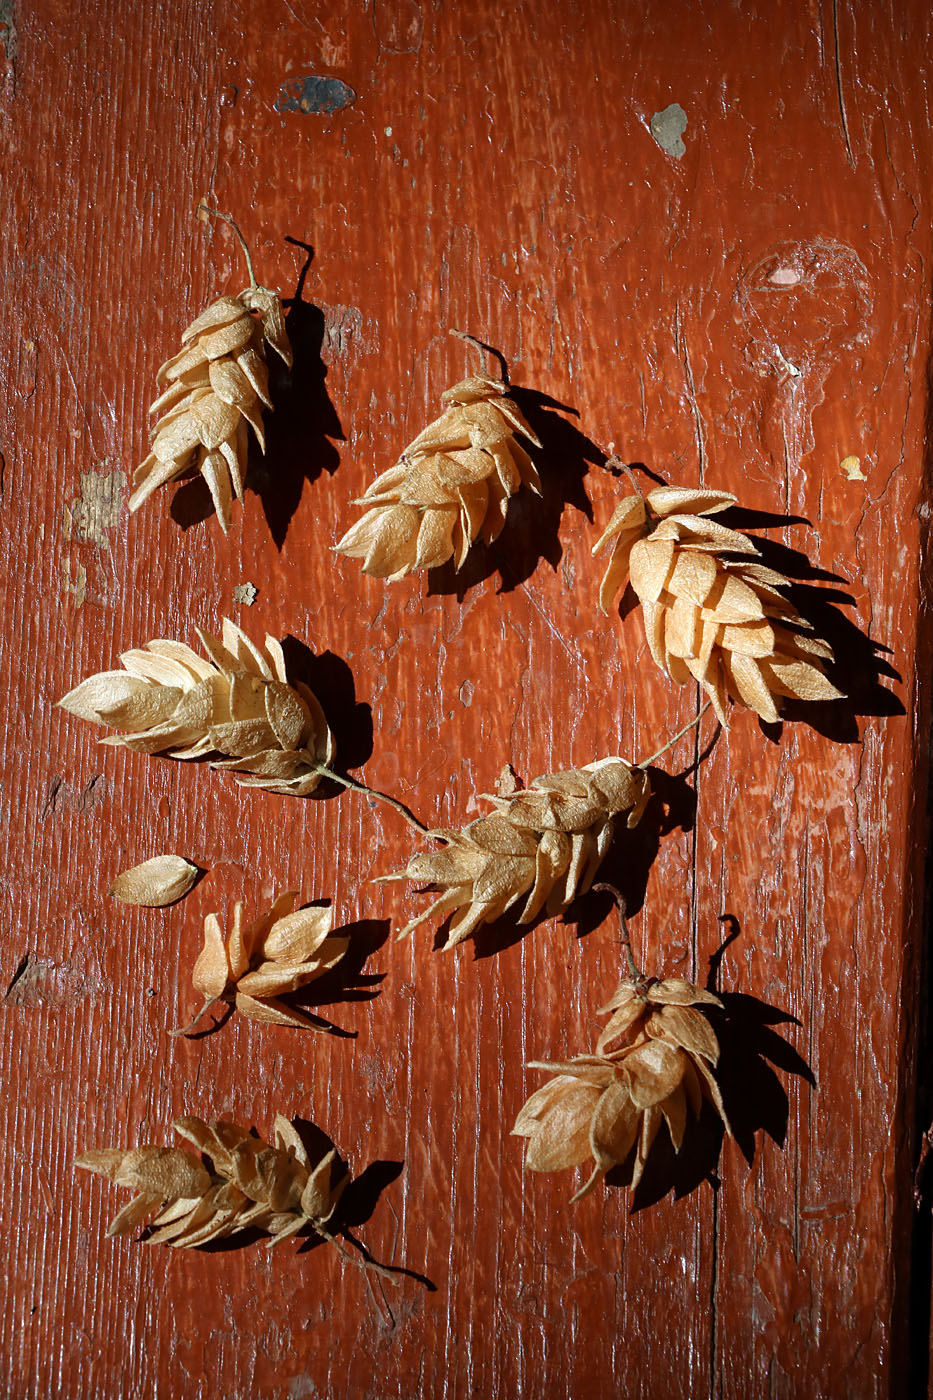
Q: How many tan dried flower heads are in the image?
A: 8